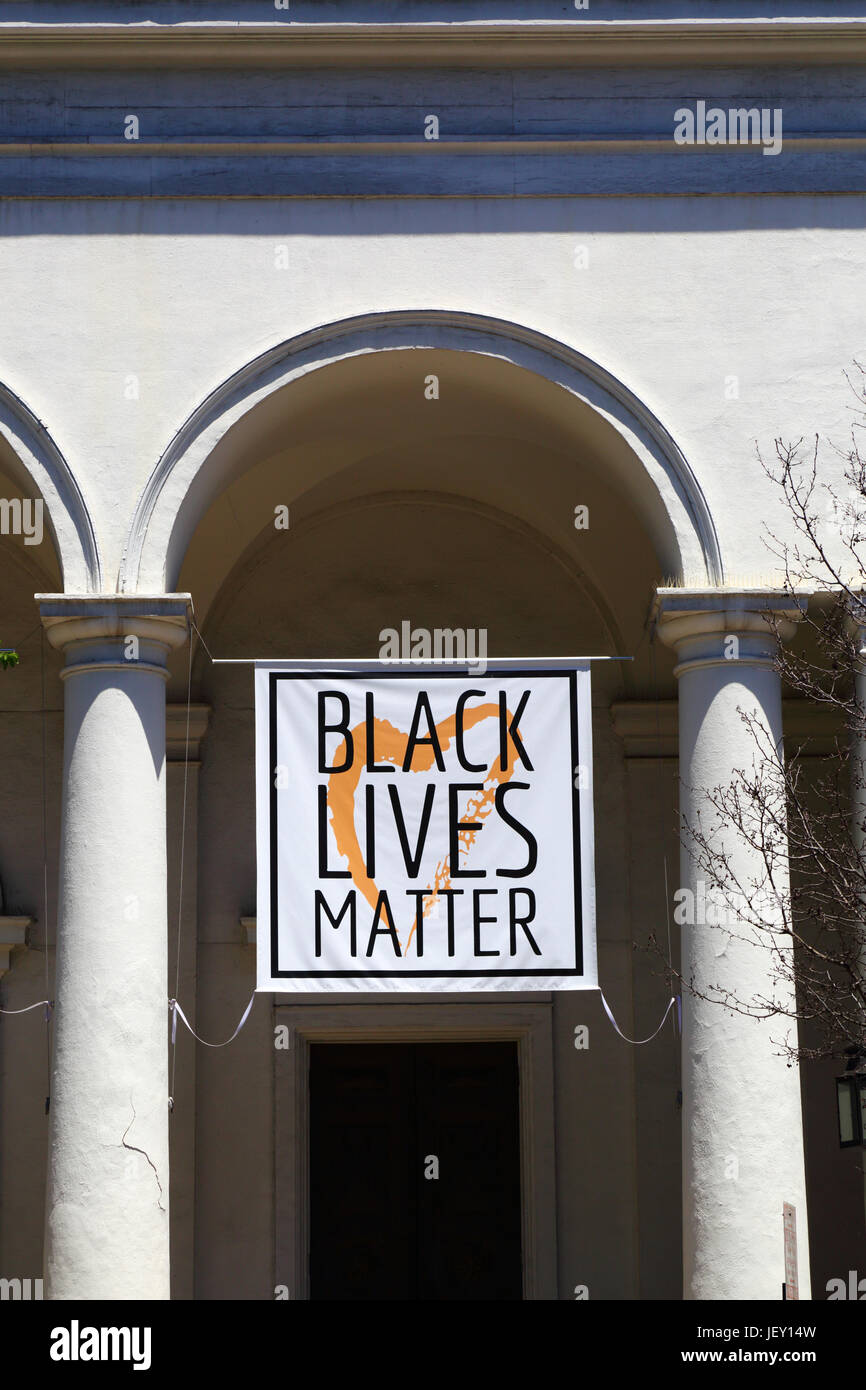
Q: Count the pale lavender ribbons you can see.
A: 3